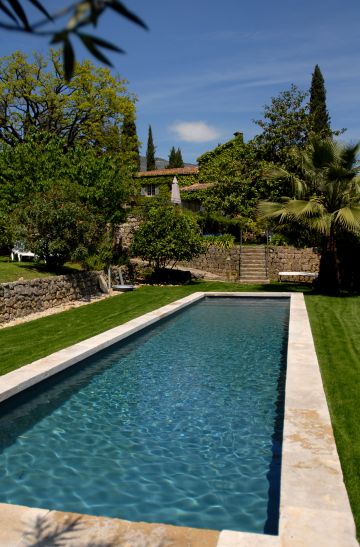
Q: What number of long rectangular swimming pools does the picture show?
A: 1